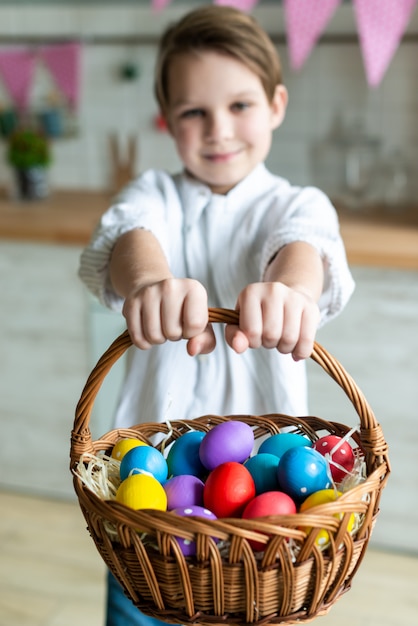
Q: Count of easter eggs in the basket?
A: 14